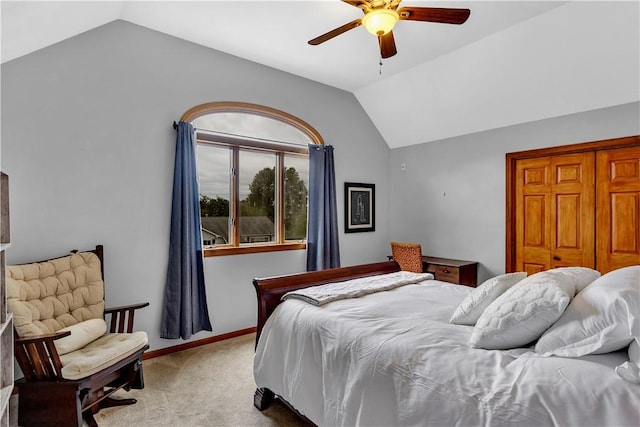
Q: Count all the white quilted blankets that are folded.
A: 1